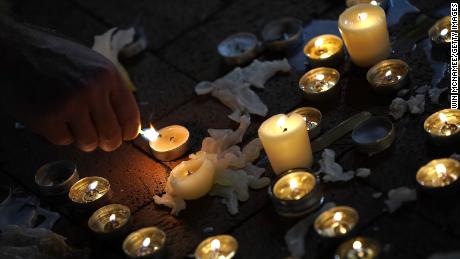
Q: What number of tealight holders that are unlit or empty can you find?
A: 4